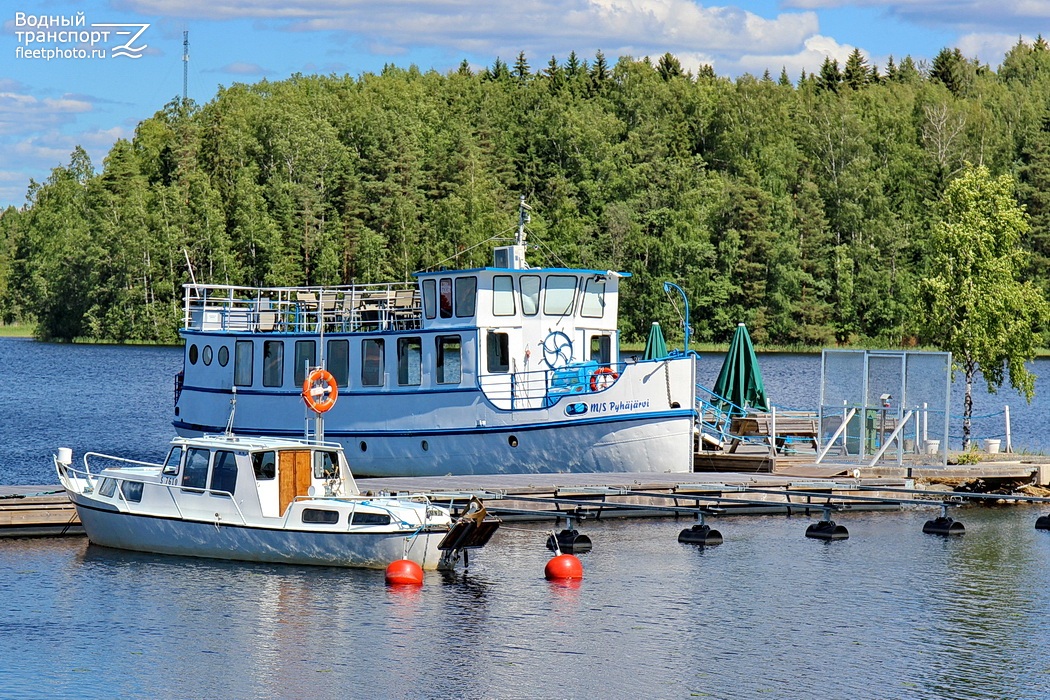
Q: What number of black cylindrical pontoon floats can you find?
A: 5